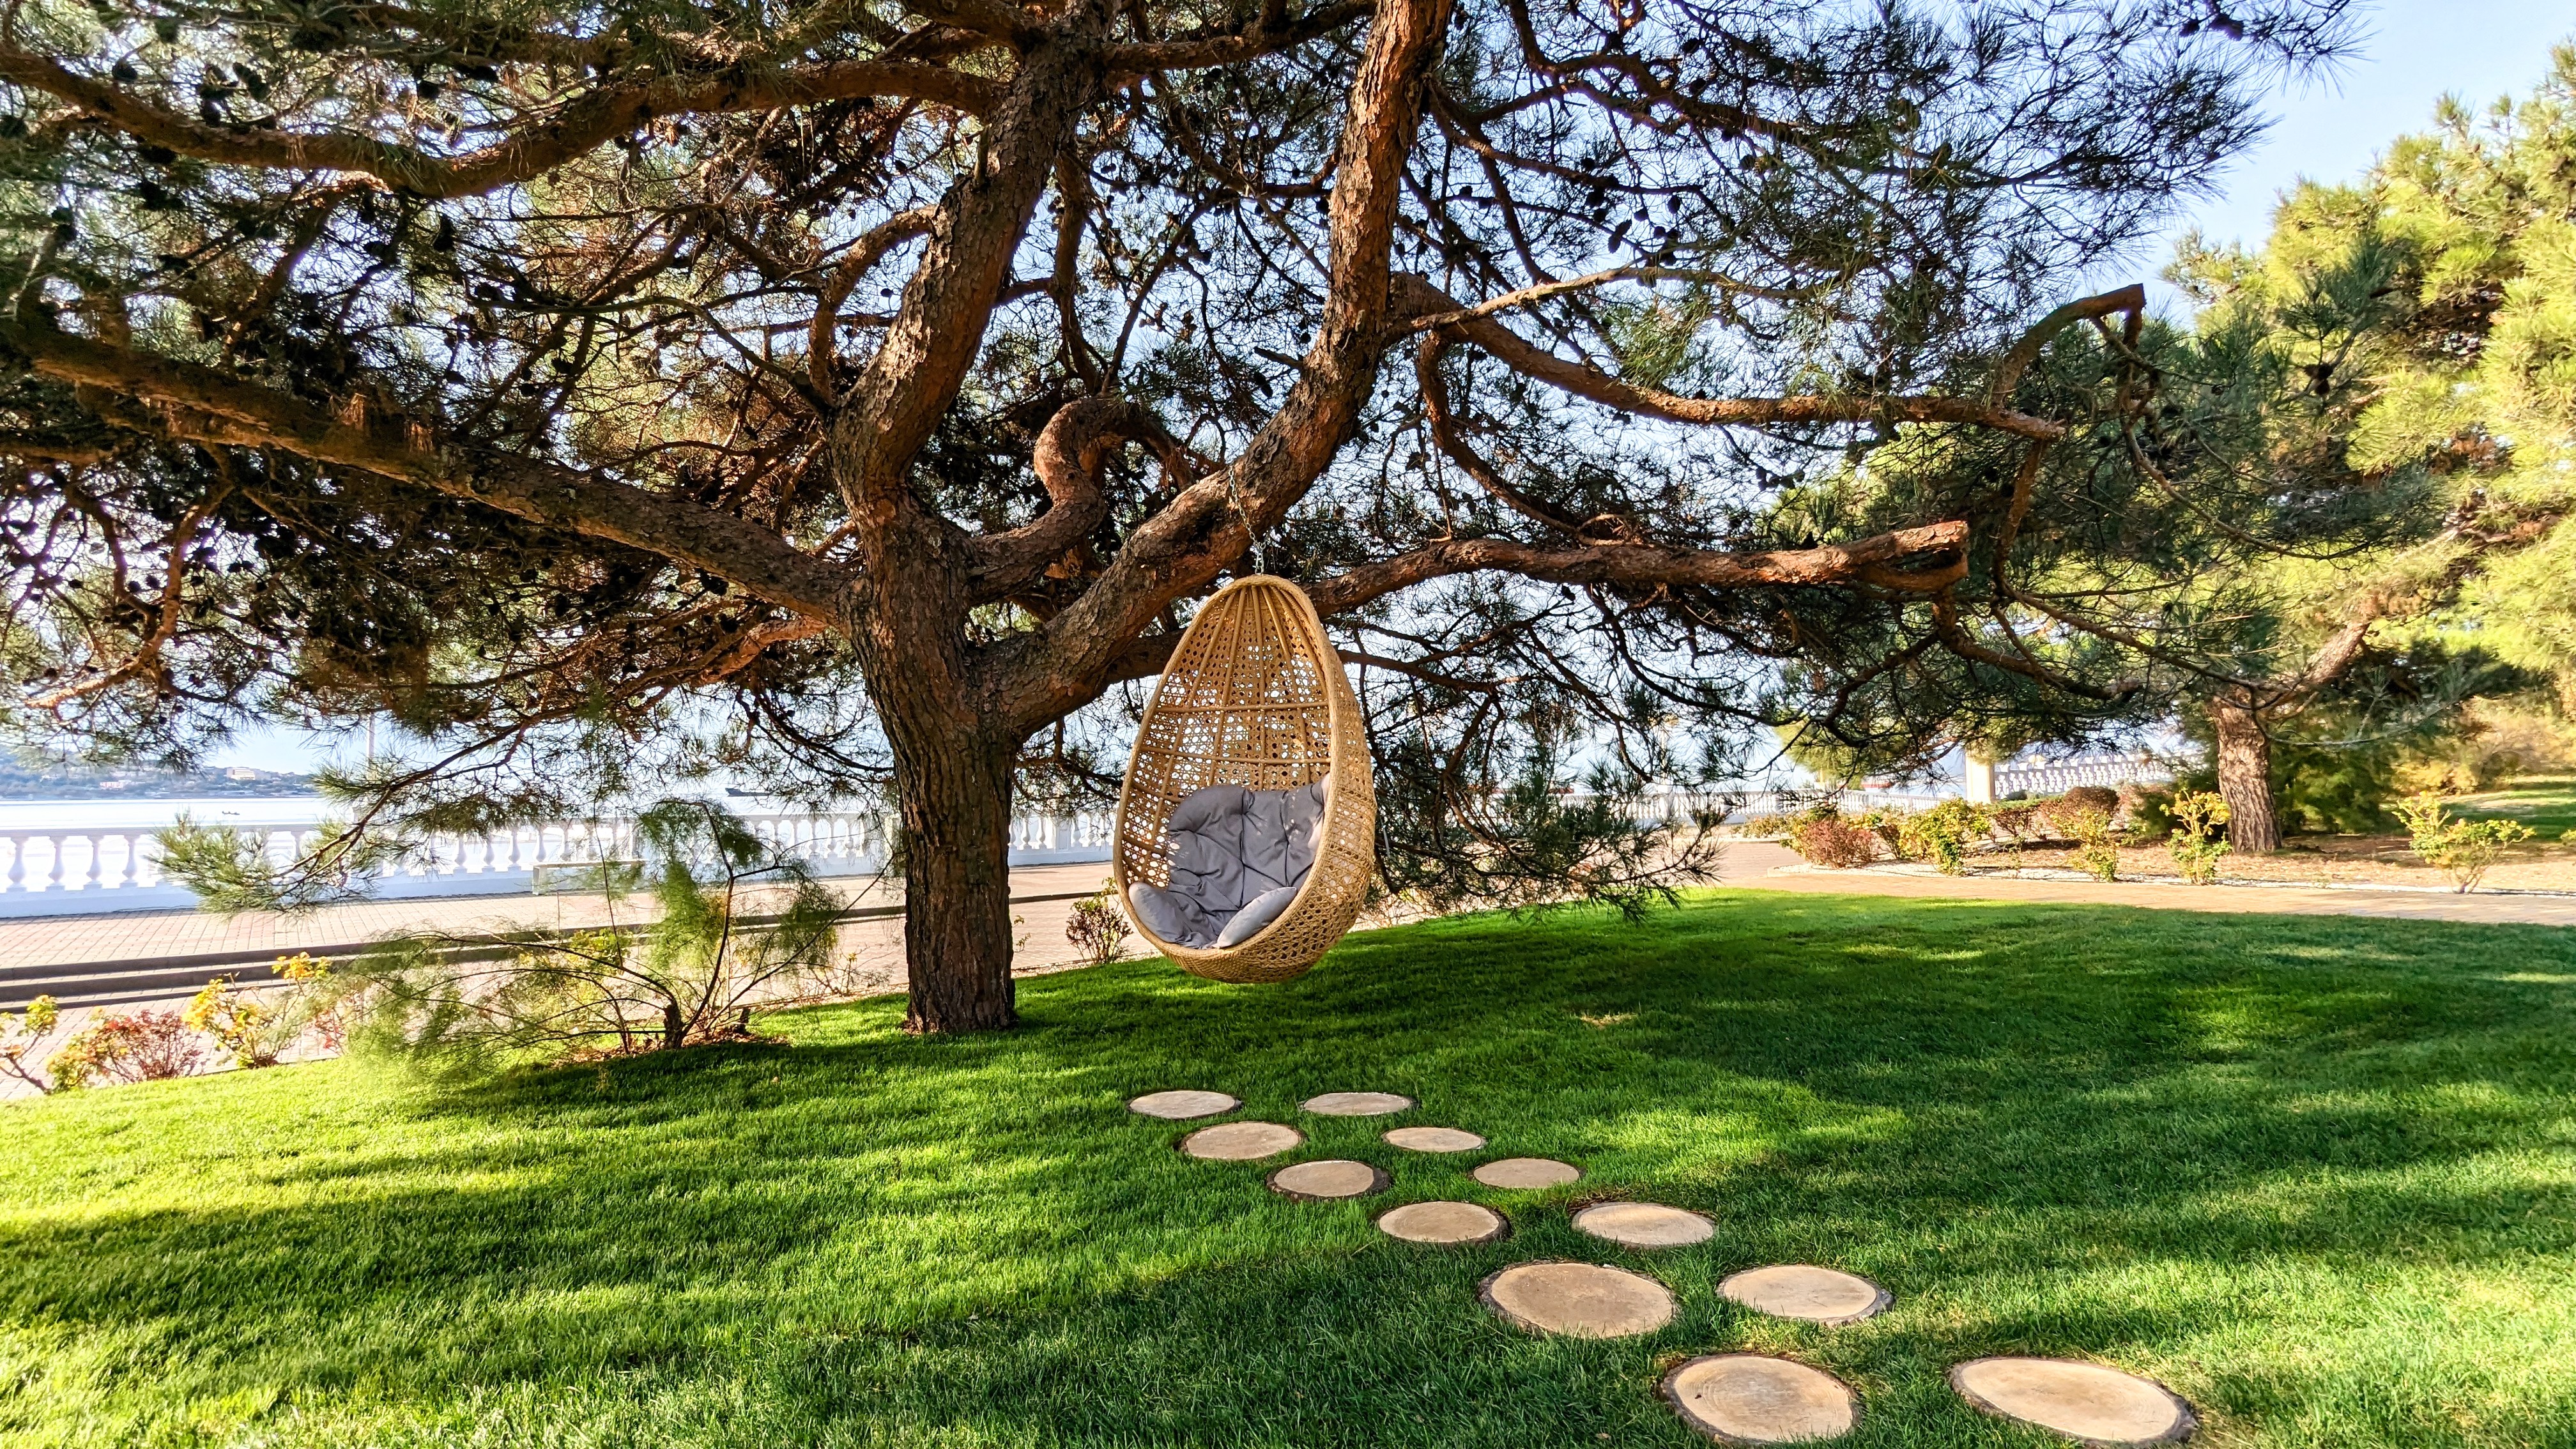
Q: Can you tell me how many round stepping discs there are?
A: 12